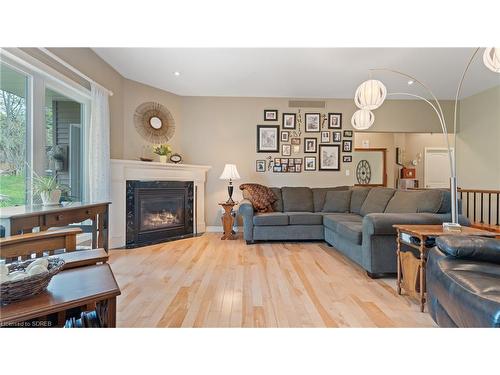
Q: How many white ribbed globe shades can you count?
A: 3